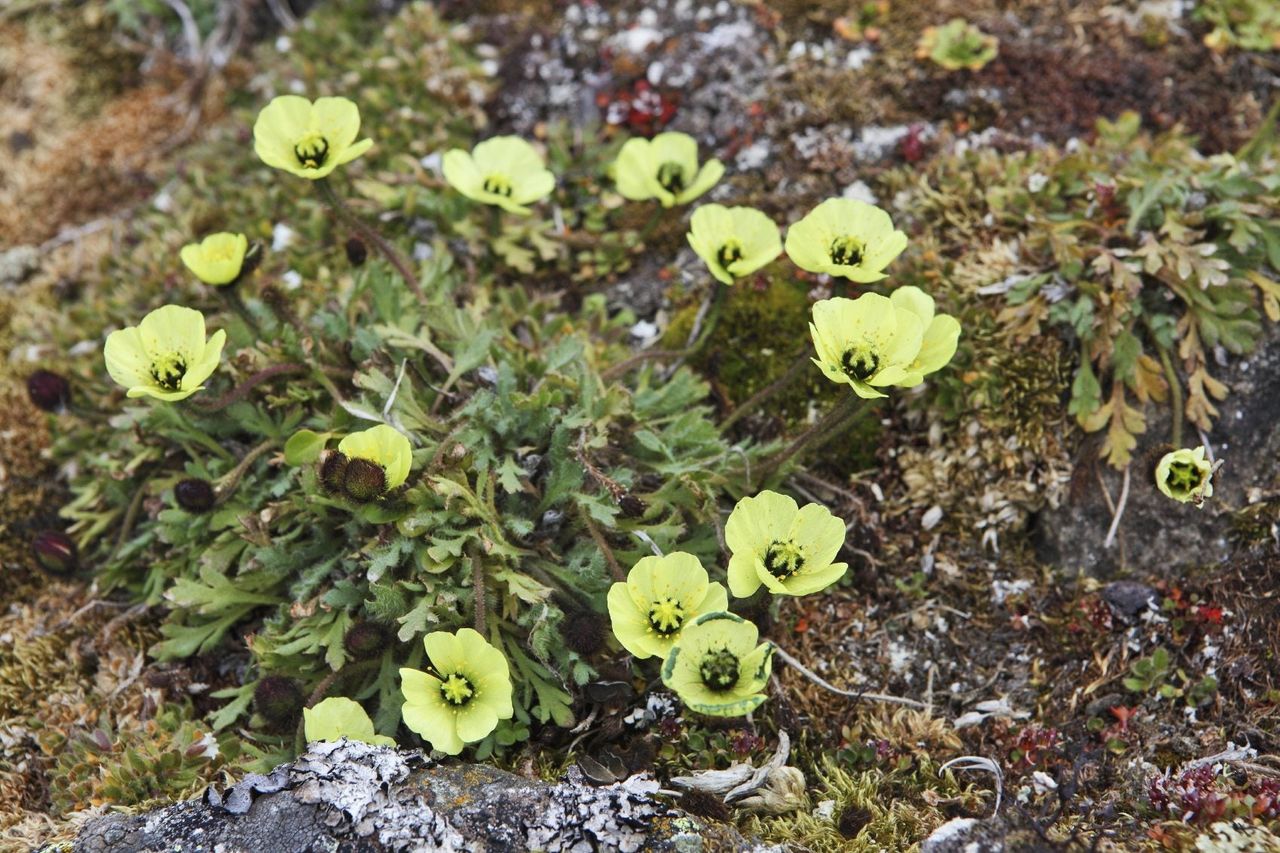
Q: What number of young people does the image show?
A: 0